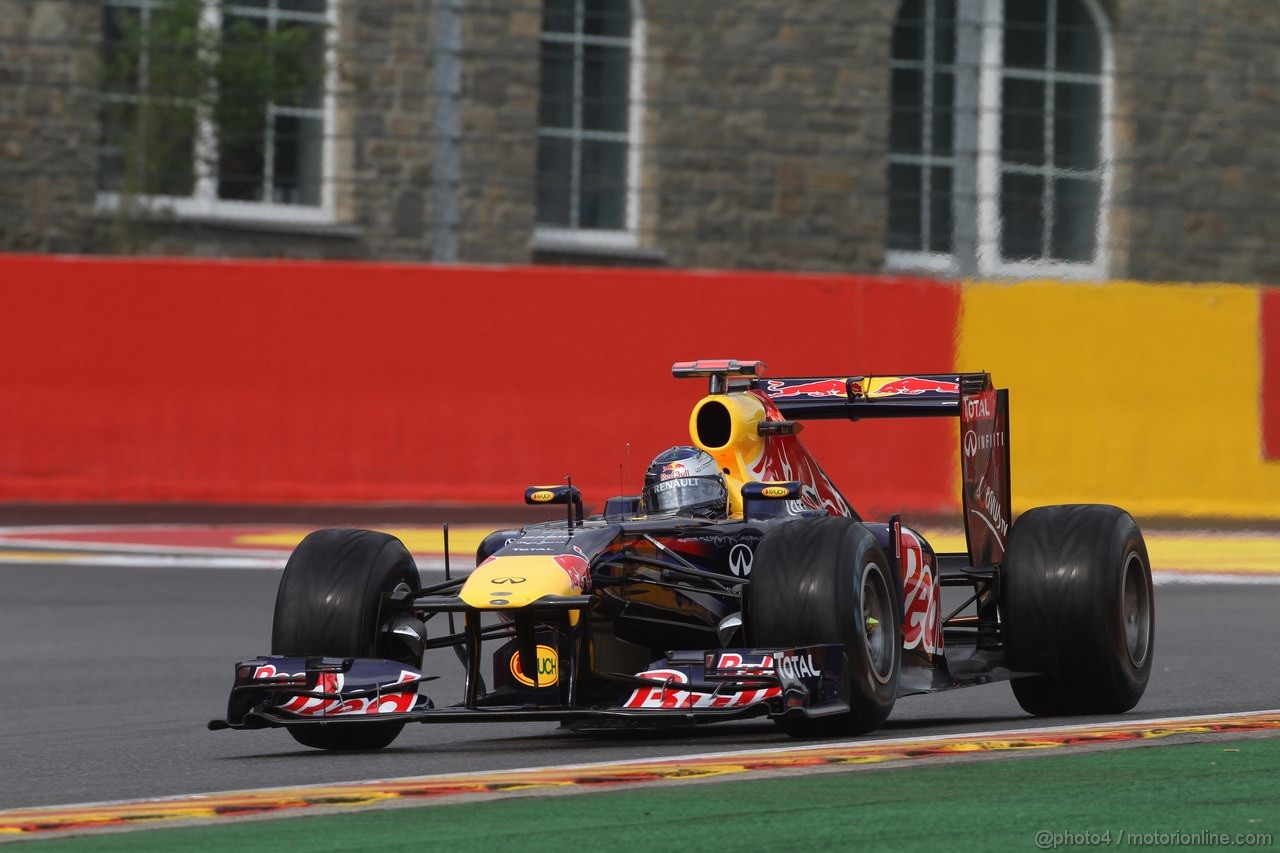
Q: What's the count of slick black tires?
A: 3